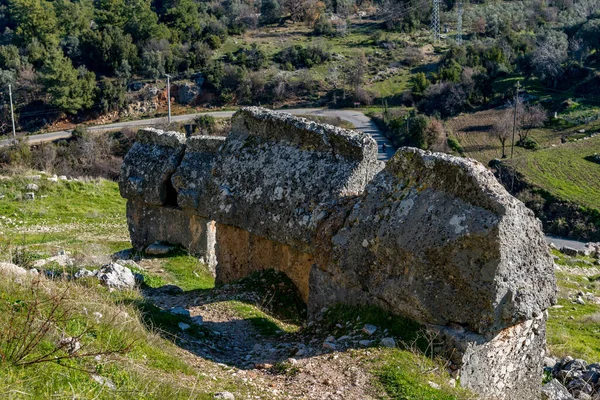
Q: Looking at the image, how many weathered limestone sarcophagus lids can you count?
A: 3